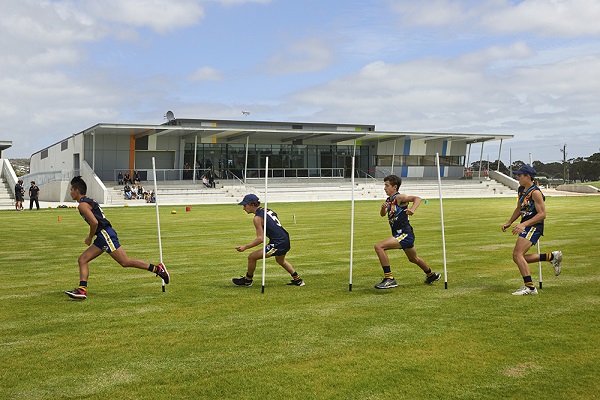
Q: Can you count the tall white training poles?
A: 5